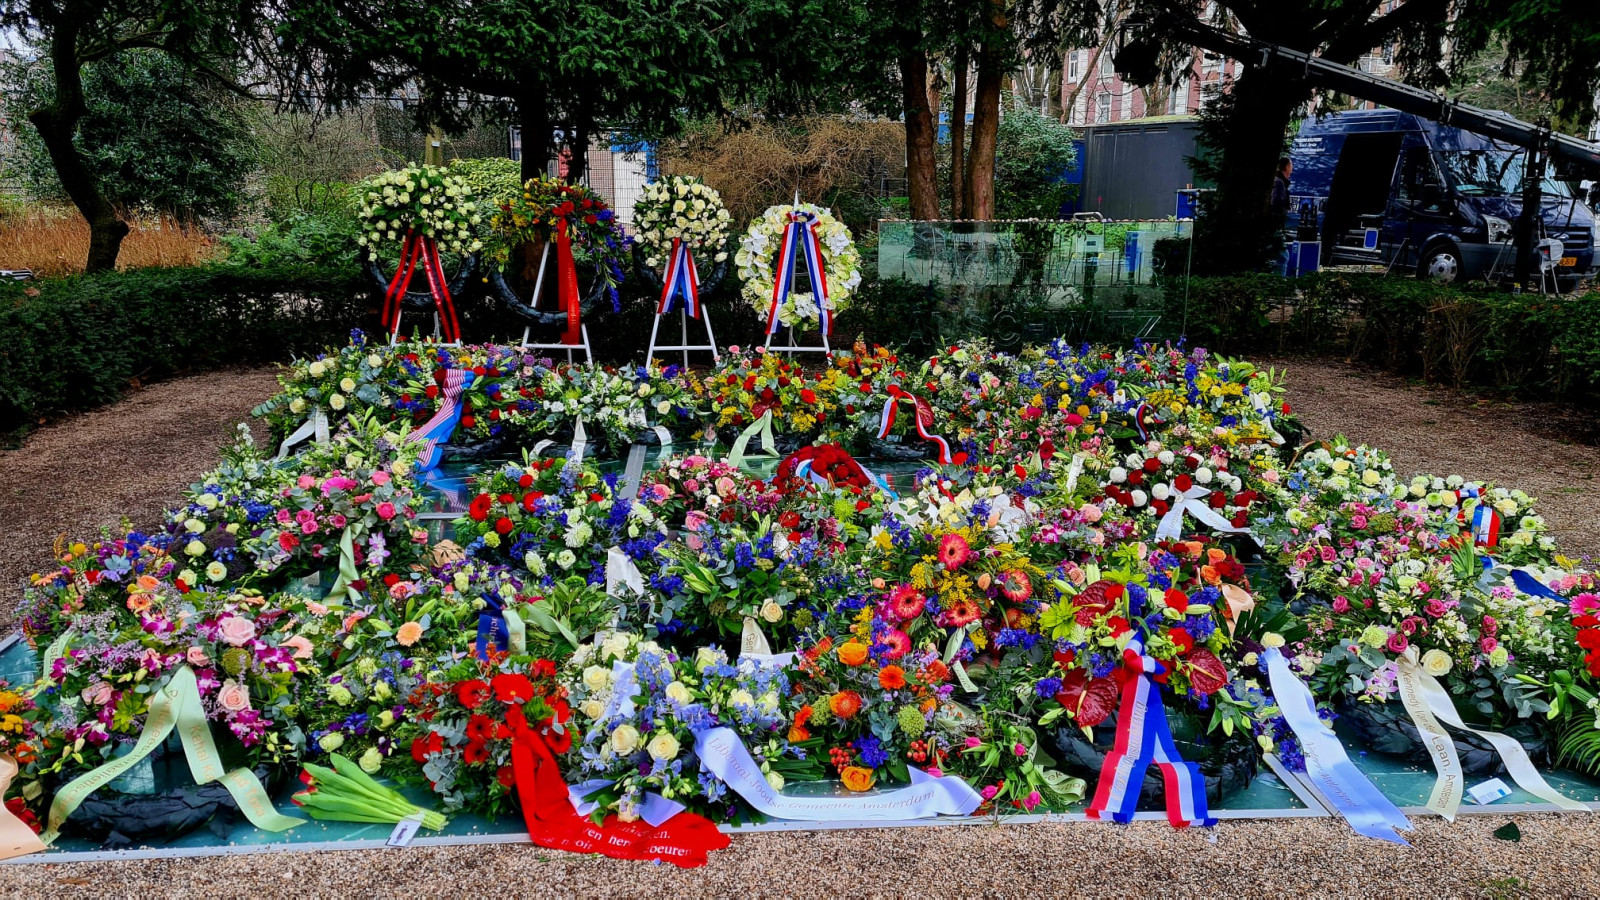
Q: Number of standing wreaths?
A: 4